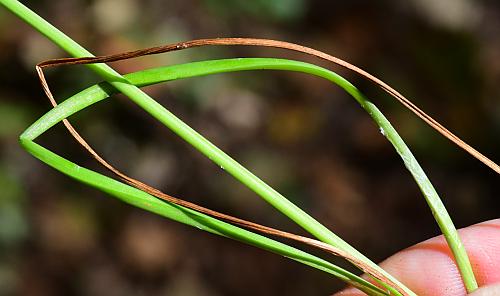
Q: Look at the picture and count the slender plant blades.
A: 3